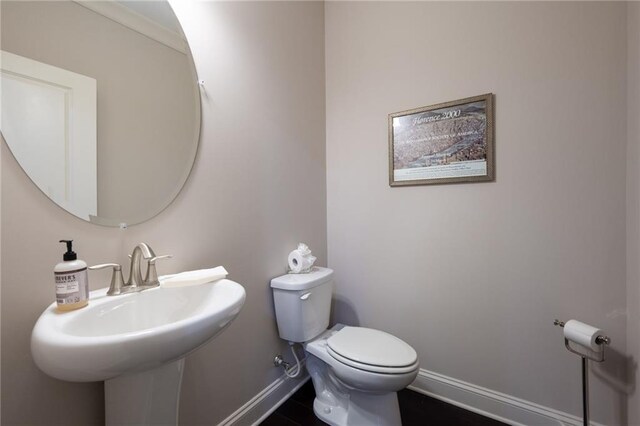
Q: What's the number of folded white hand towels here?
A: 1